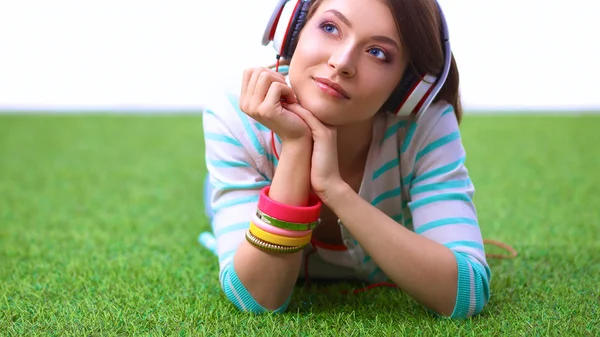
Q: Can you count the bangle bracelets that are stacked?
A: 5